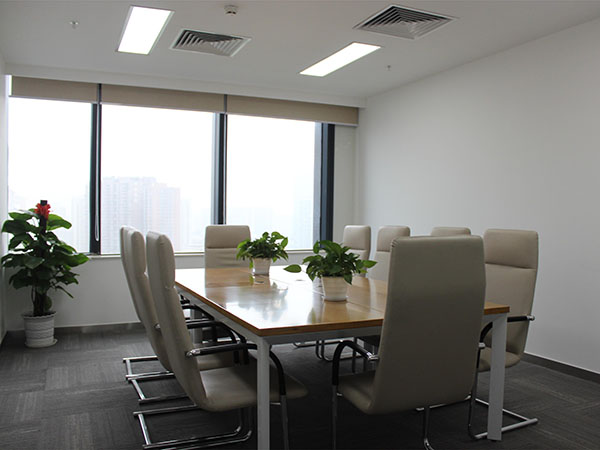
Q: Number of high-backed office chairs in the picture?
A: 9